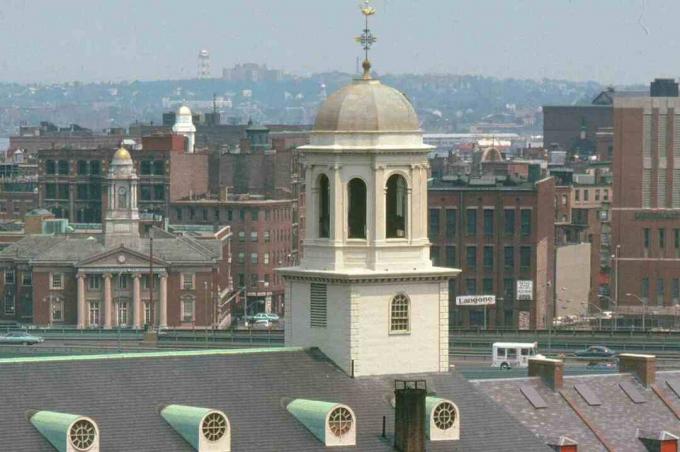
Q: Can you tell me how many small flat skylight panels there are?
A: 4